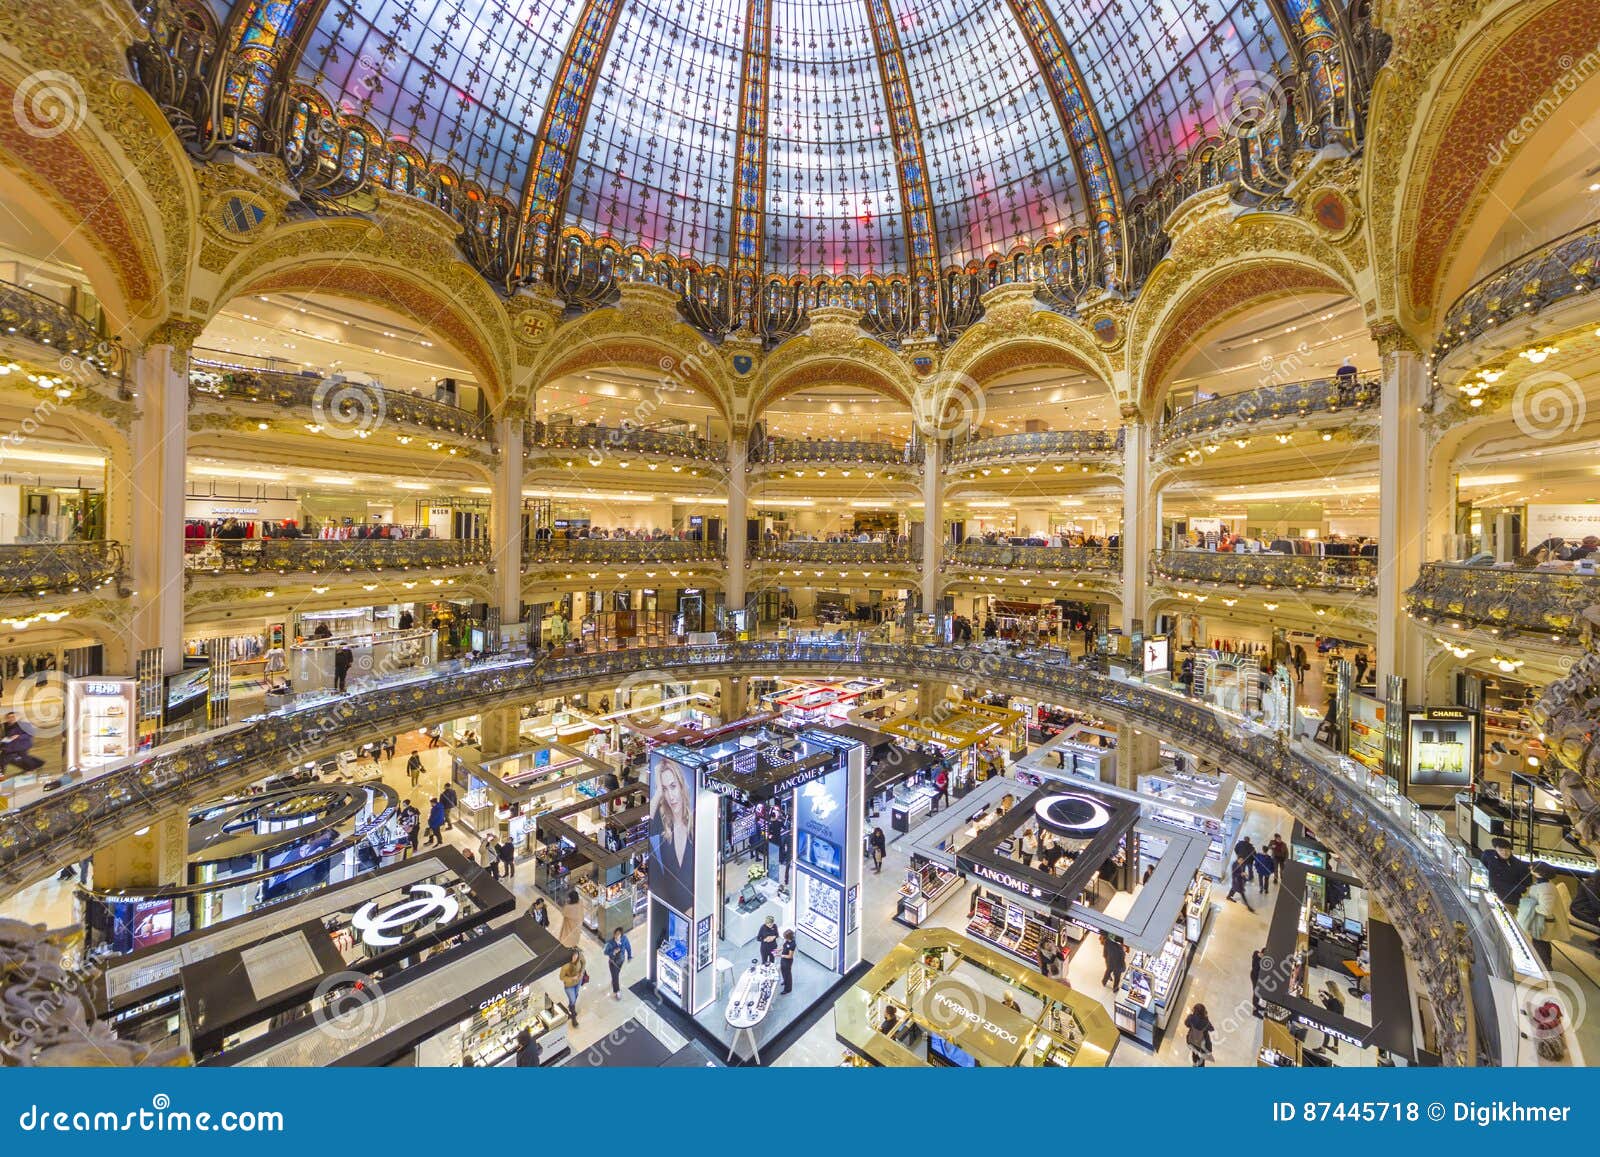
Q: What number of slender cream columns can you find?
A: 6